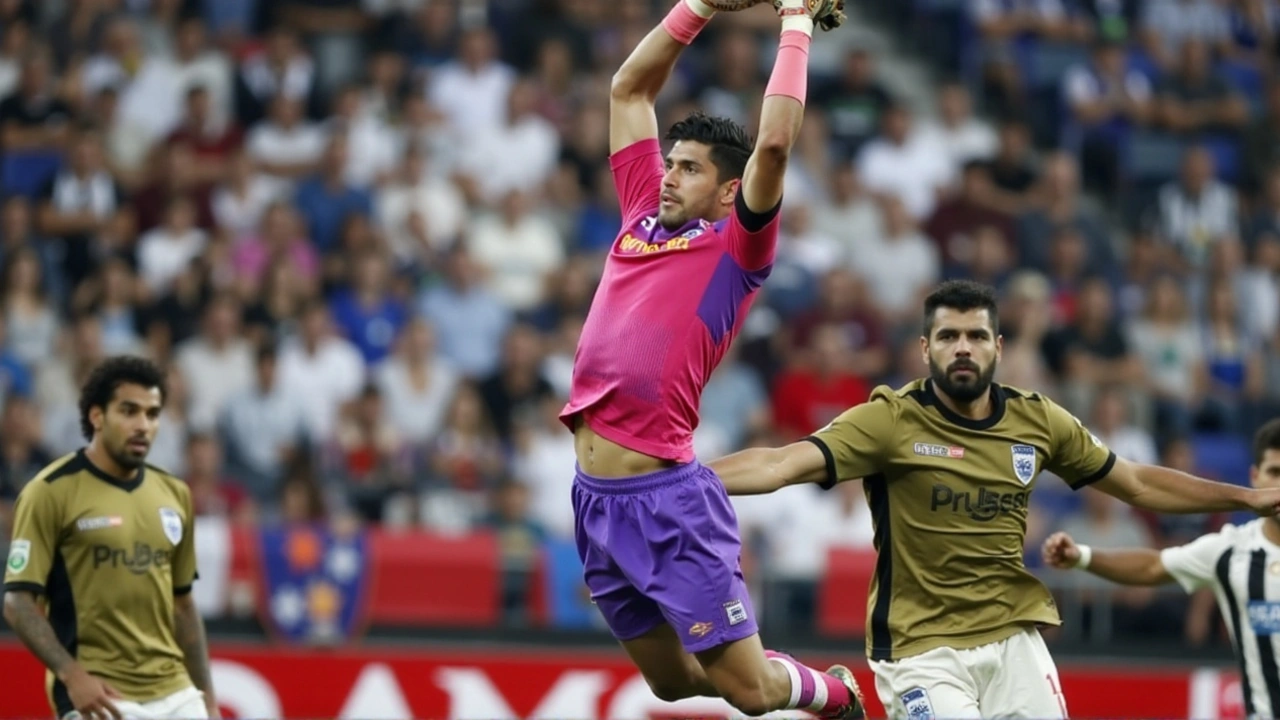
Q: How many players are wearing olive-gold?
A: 2